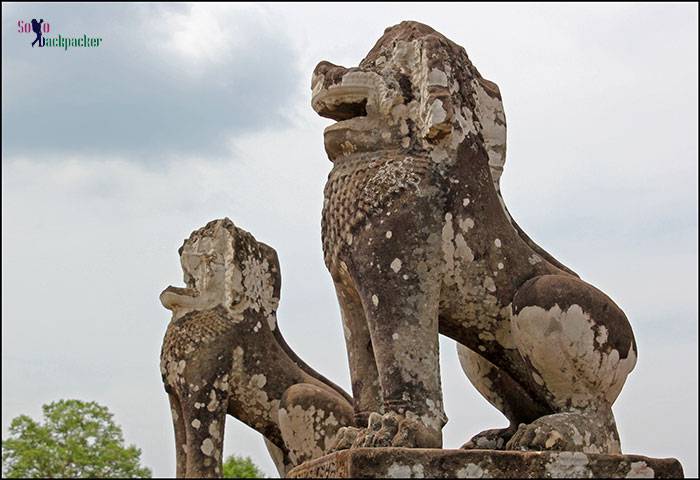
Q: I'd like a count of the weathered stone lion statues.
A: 2